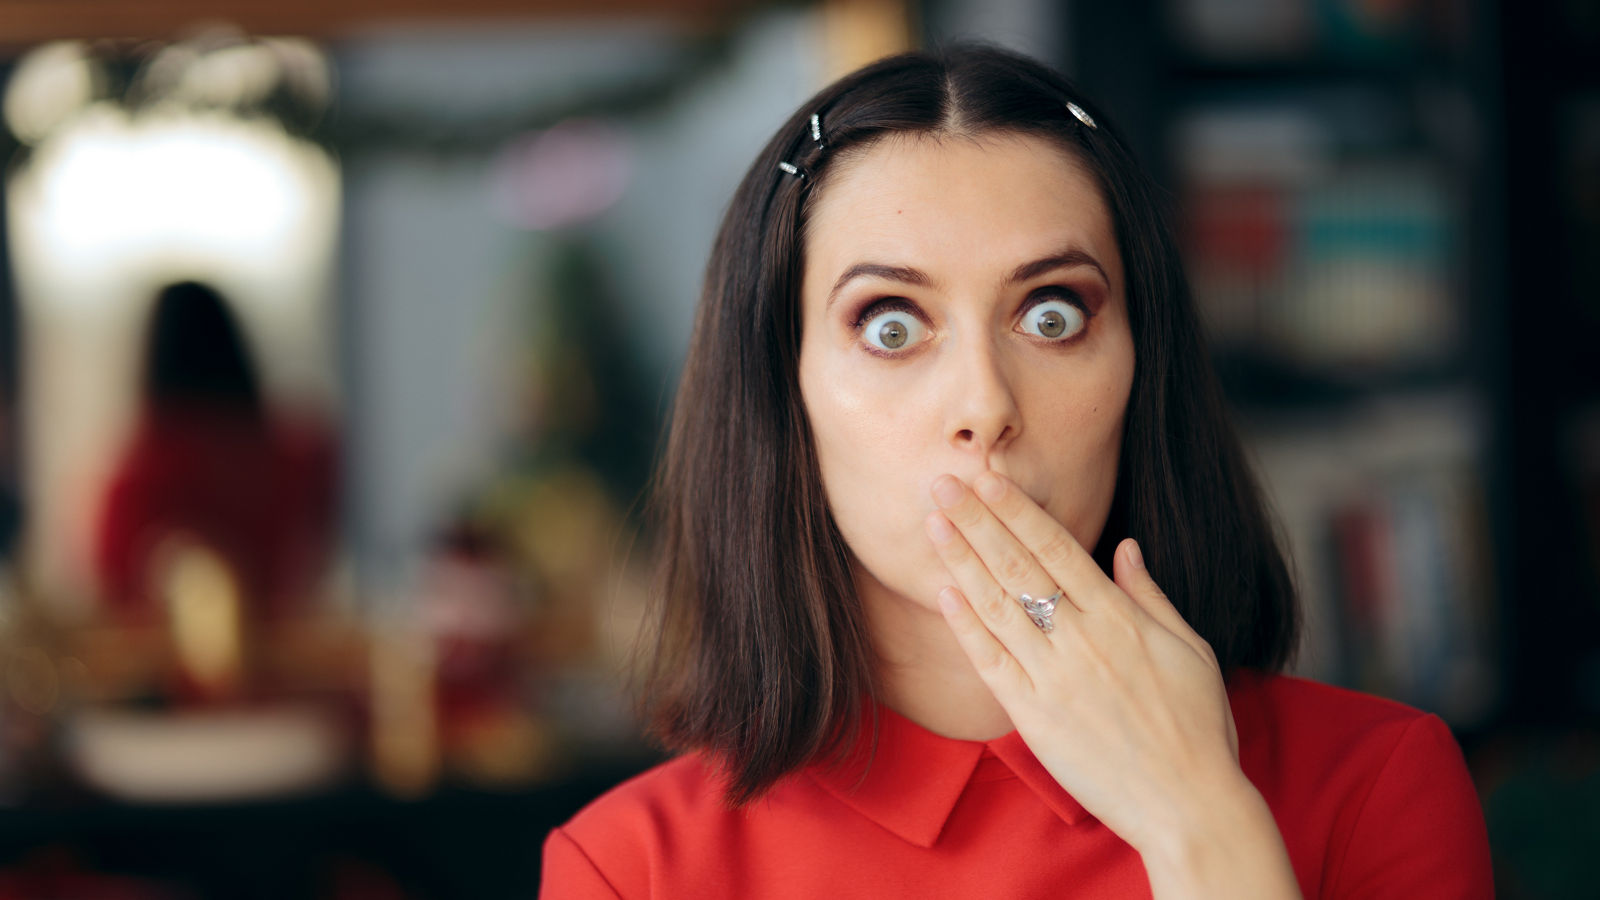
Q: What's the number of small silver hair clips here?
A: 3